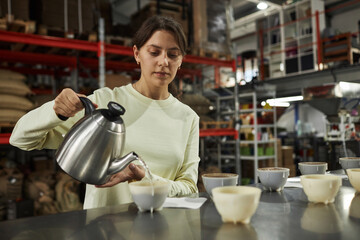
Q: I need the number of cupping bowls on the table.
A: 8